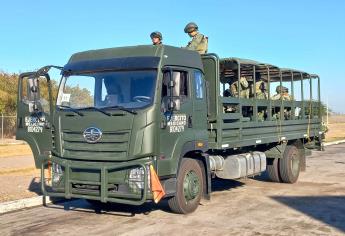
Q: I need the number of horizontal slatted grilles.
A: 1